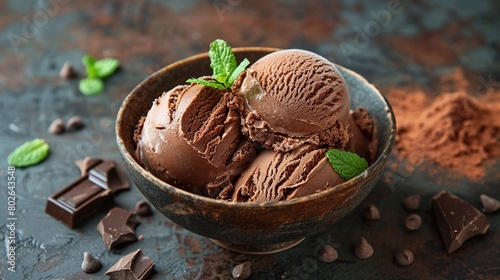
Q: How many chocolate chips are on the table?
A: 13